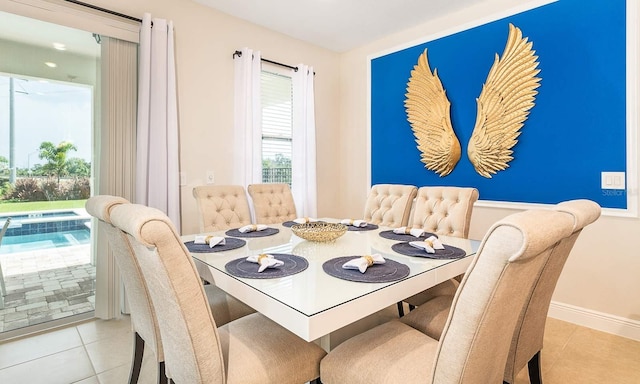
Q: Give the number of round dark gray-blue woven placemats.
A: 8